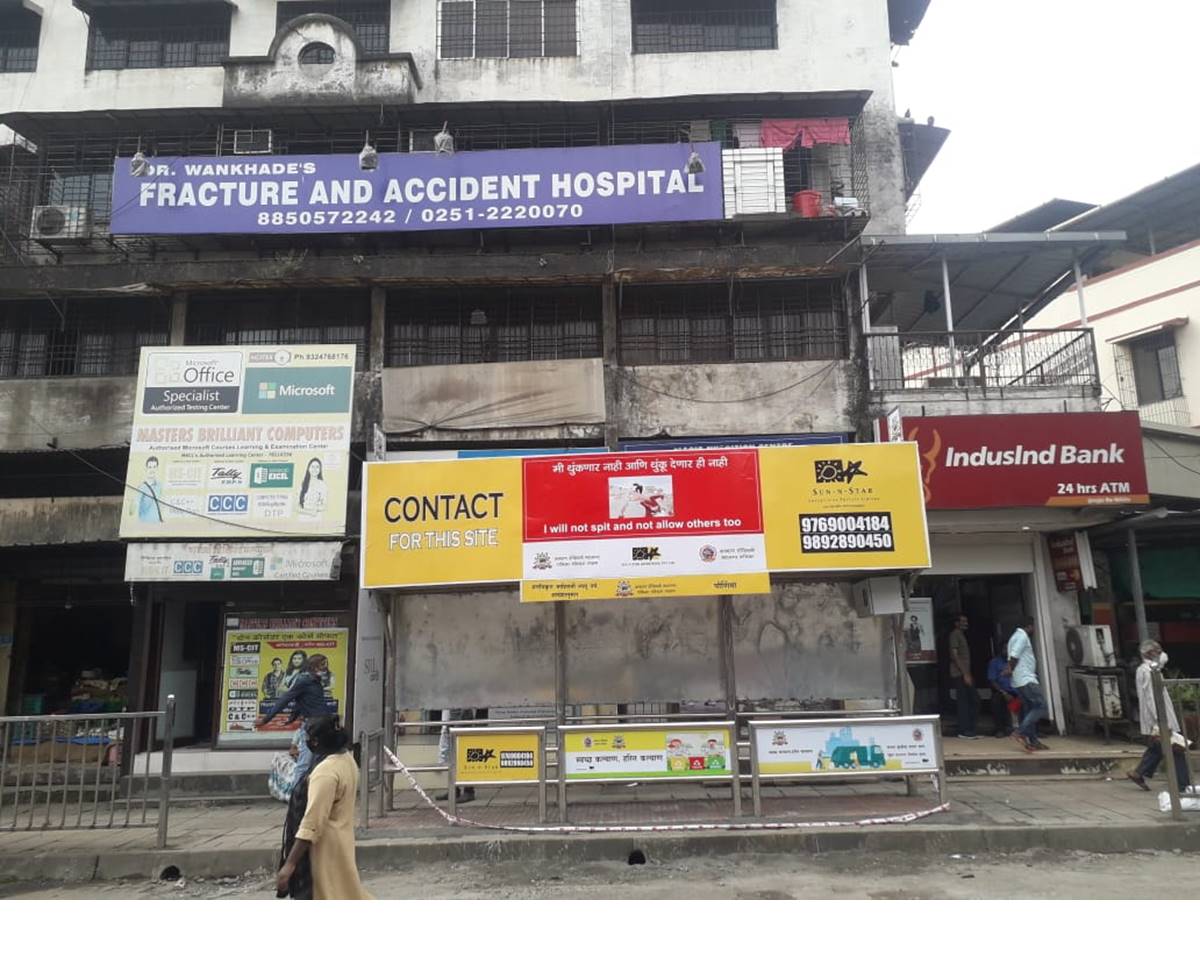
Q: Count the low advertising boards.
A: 3